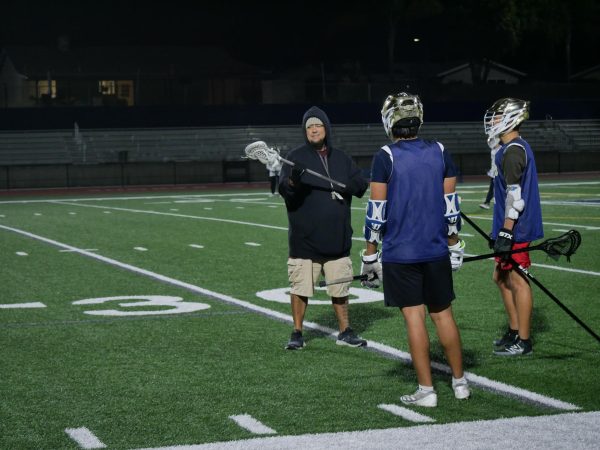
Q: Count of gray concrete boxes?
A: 0